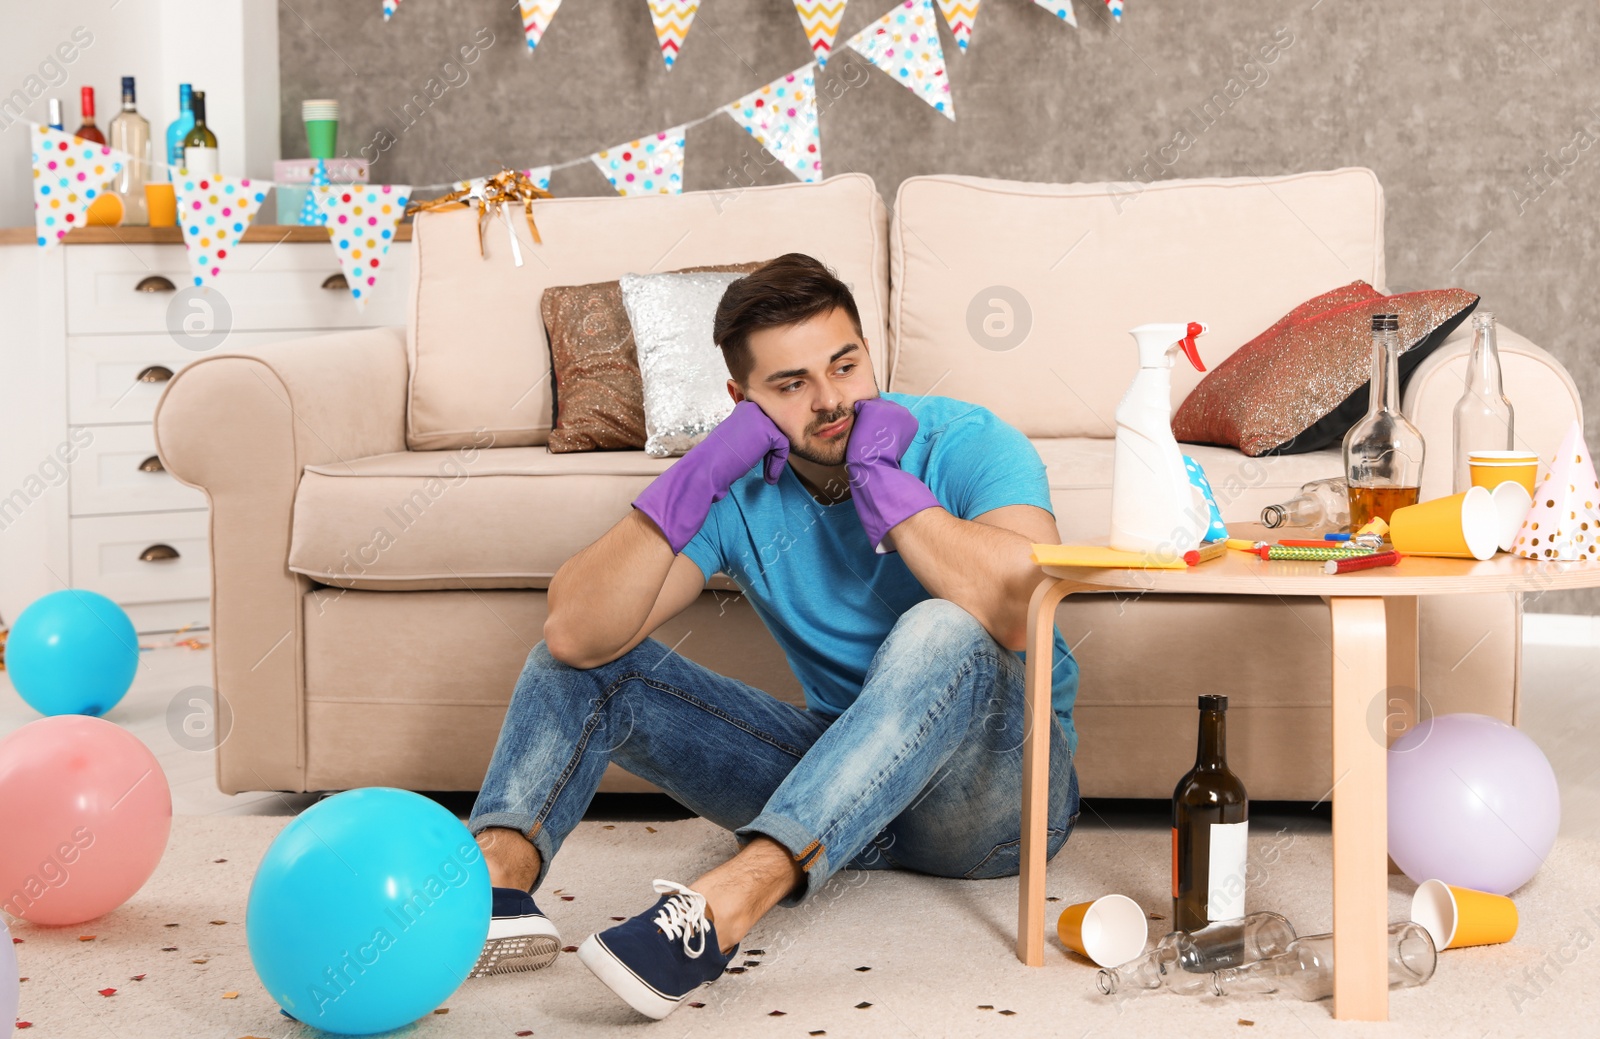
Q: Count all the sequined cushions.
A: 3